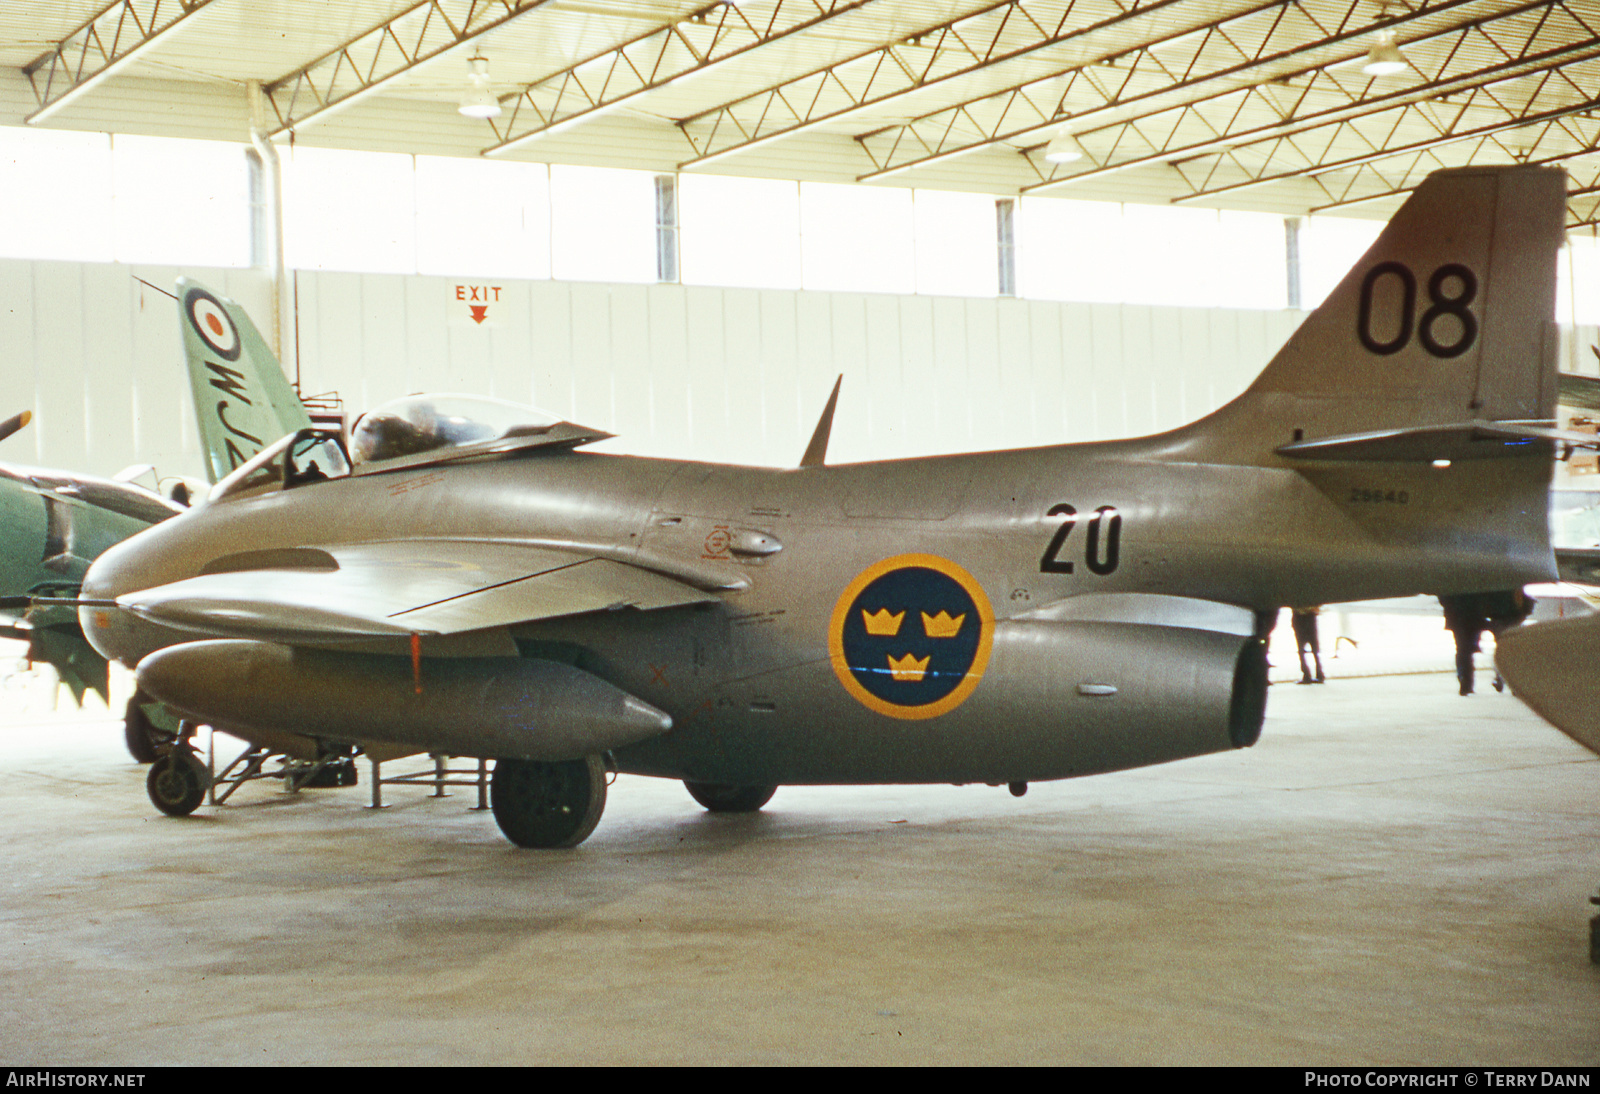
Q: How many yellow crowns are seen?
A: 3